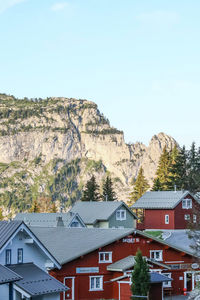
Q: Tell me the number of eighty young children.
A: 0